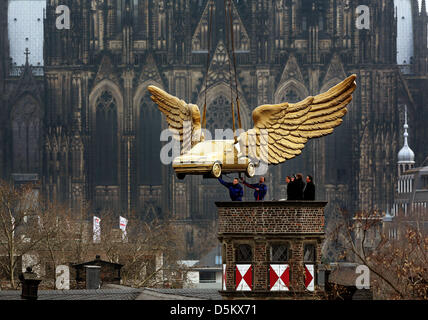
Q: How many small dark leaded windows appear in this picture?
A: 3